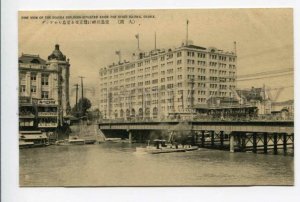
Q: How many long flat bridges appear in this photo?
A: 1